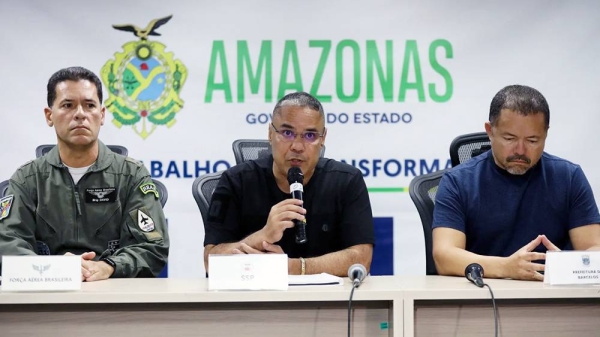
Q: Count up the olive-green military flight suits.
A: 1